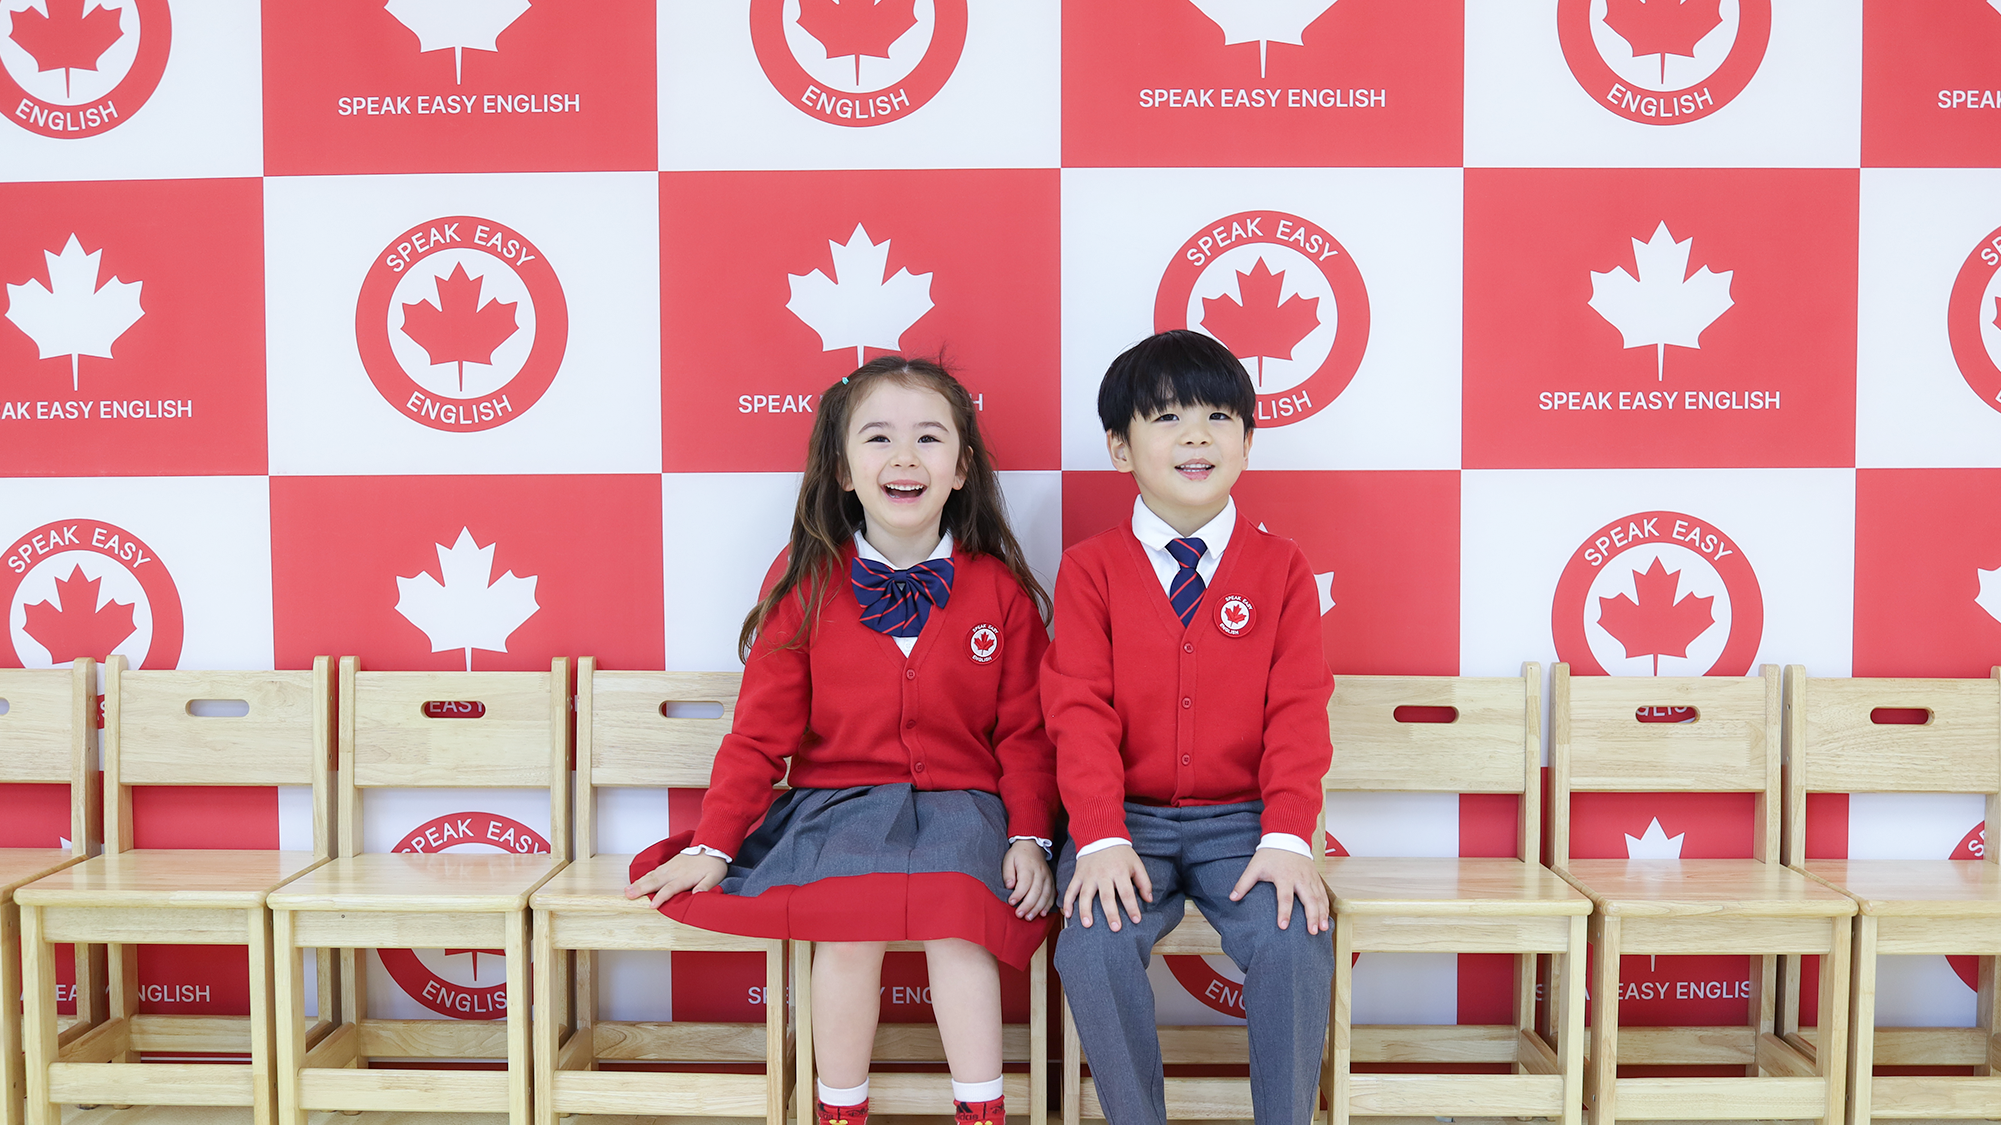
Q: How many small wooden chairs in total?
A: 9